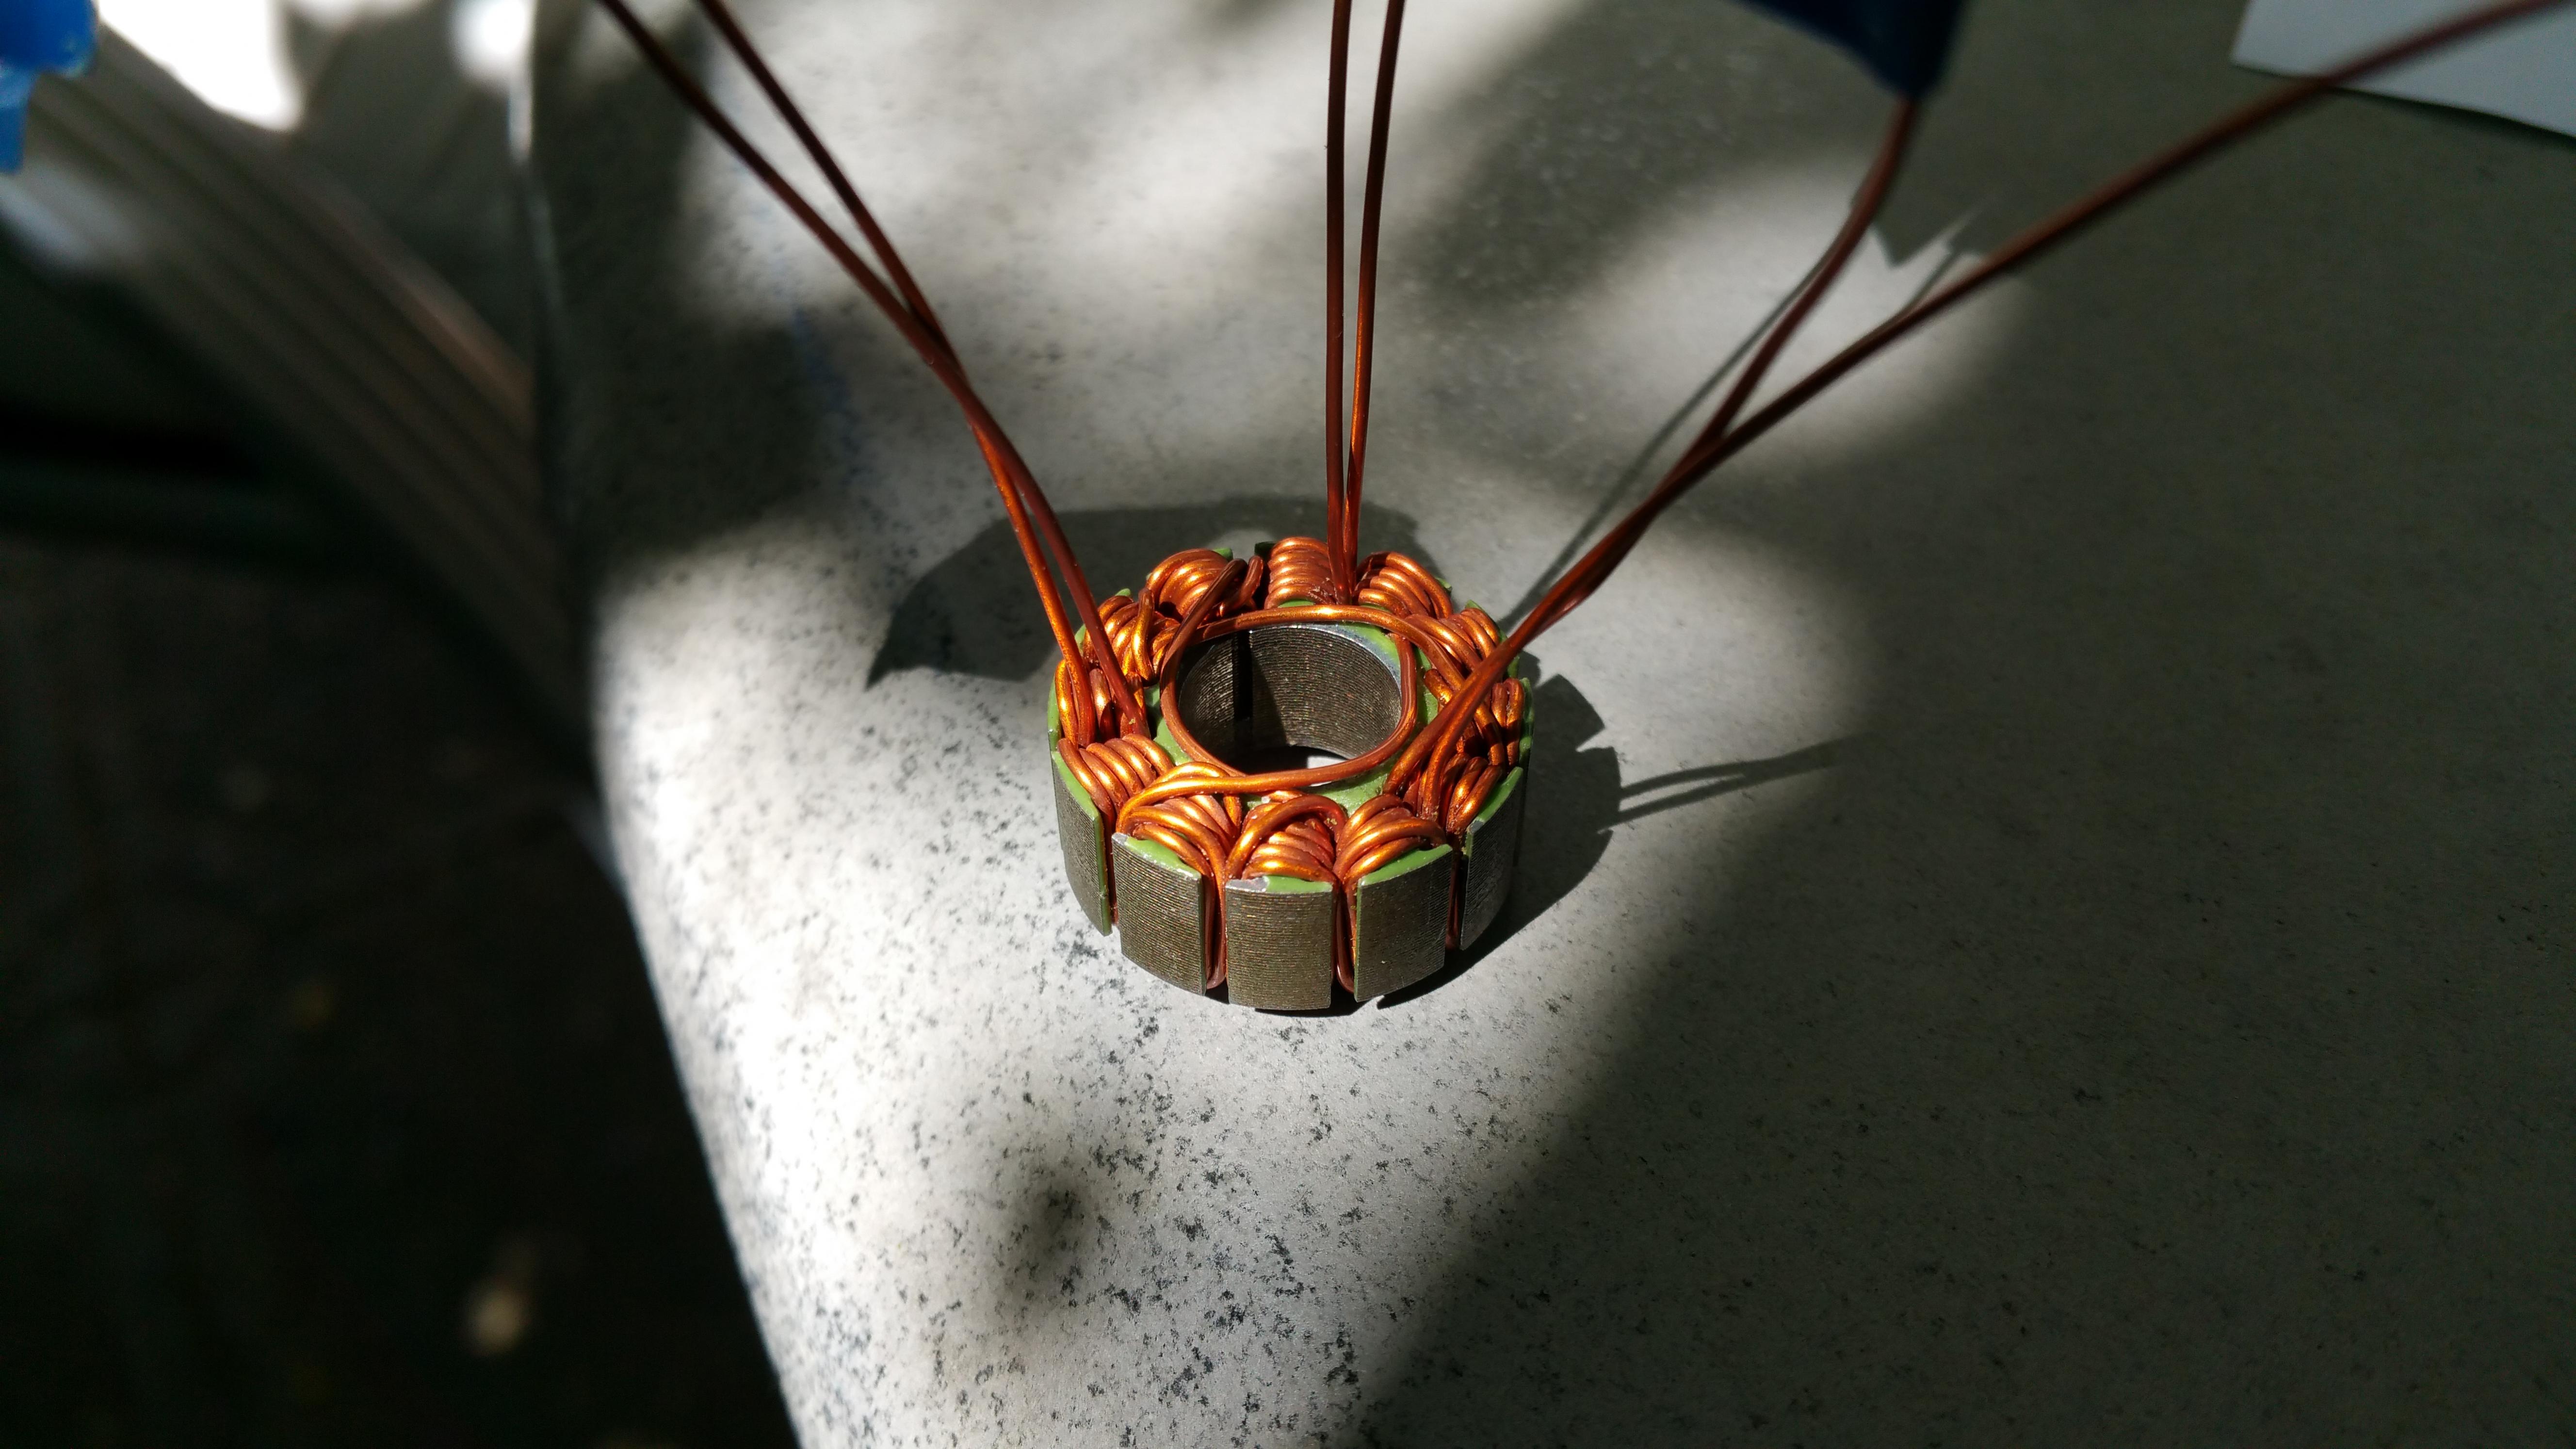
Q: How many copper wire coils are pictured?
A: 12